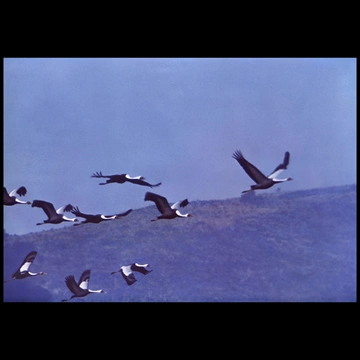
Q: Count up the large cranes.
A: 9